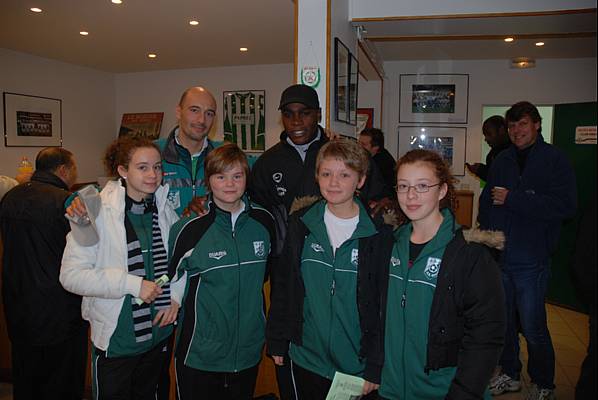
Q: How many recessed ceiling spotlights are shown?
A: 8